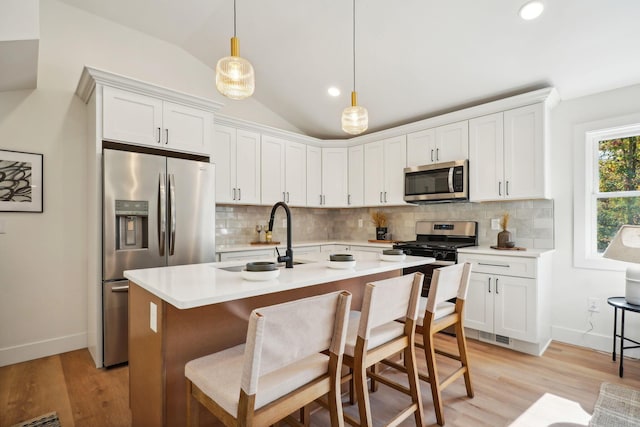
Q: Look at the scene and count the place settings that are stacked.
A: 3